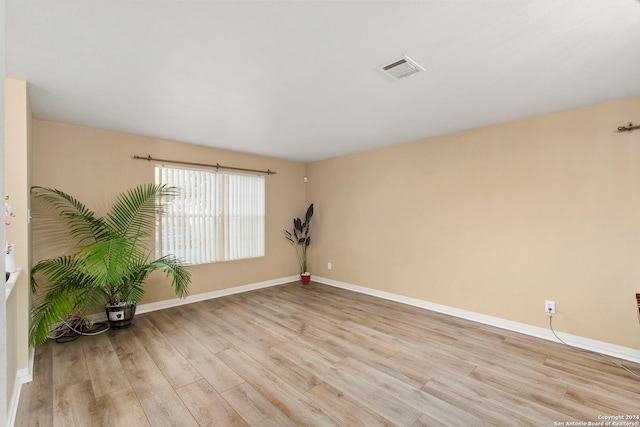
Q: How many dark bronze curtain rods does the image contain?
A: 2